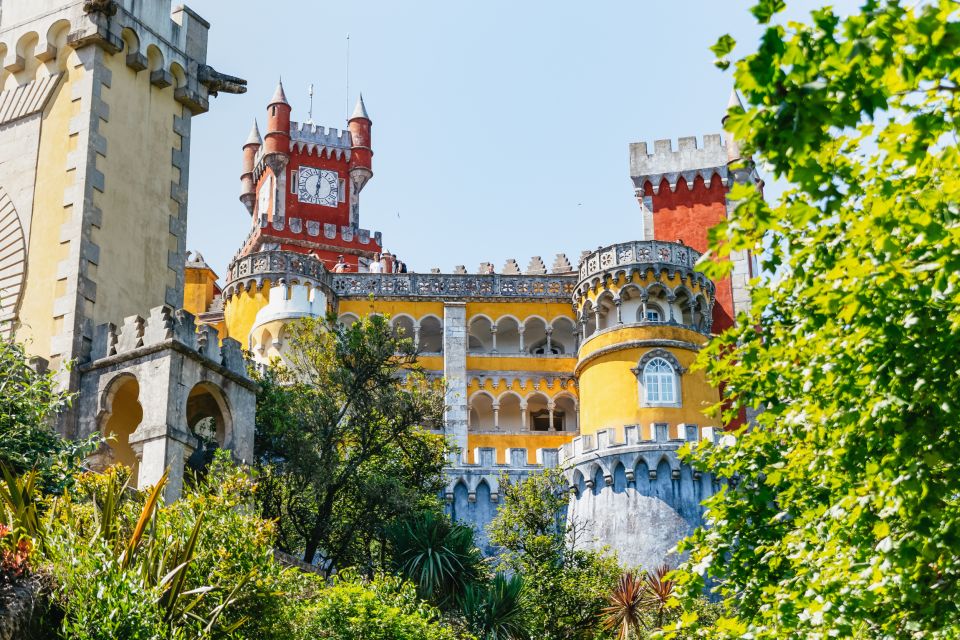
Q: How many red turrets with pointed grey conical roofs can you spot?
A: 3